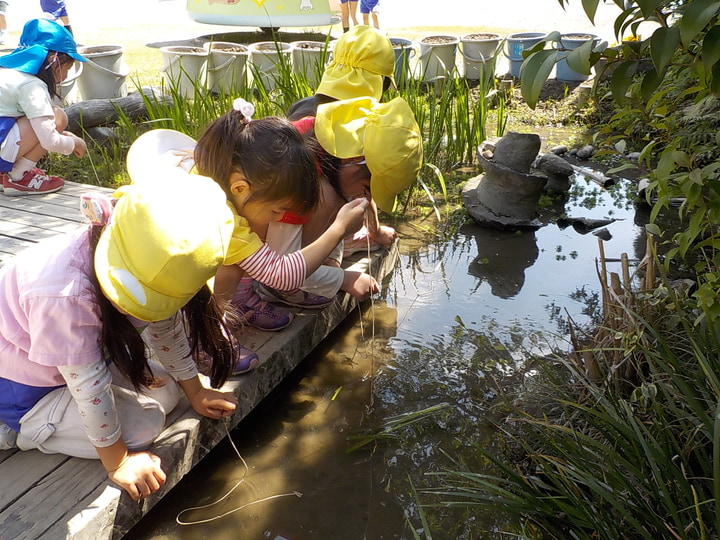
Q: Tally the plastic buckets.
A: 11